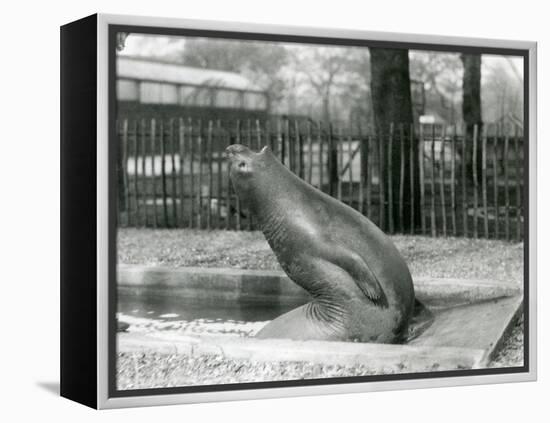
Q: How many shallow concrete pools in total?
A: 1